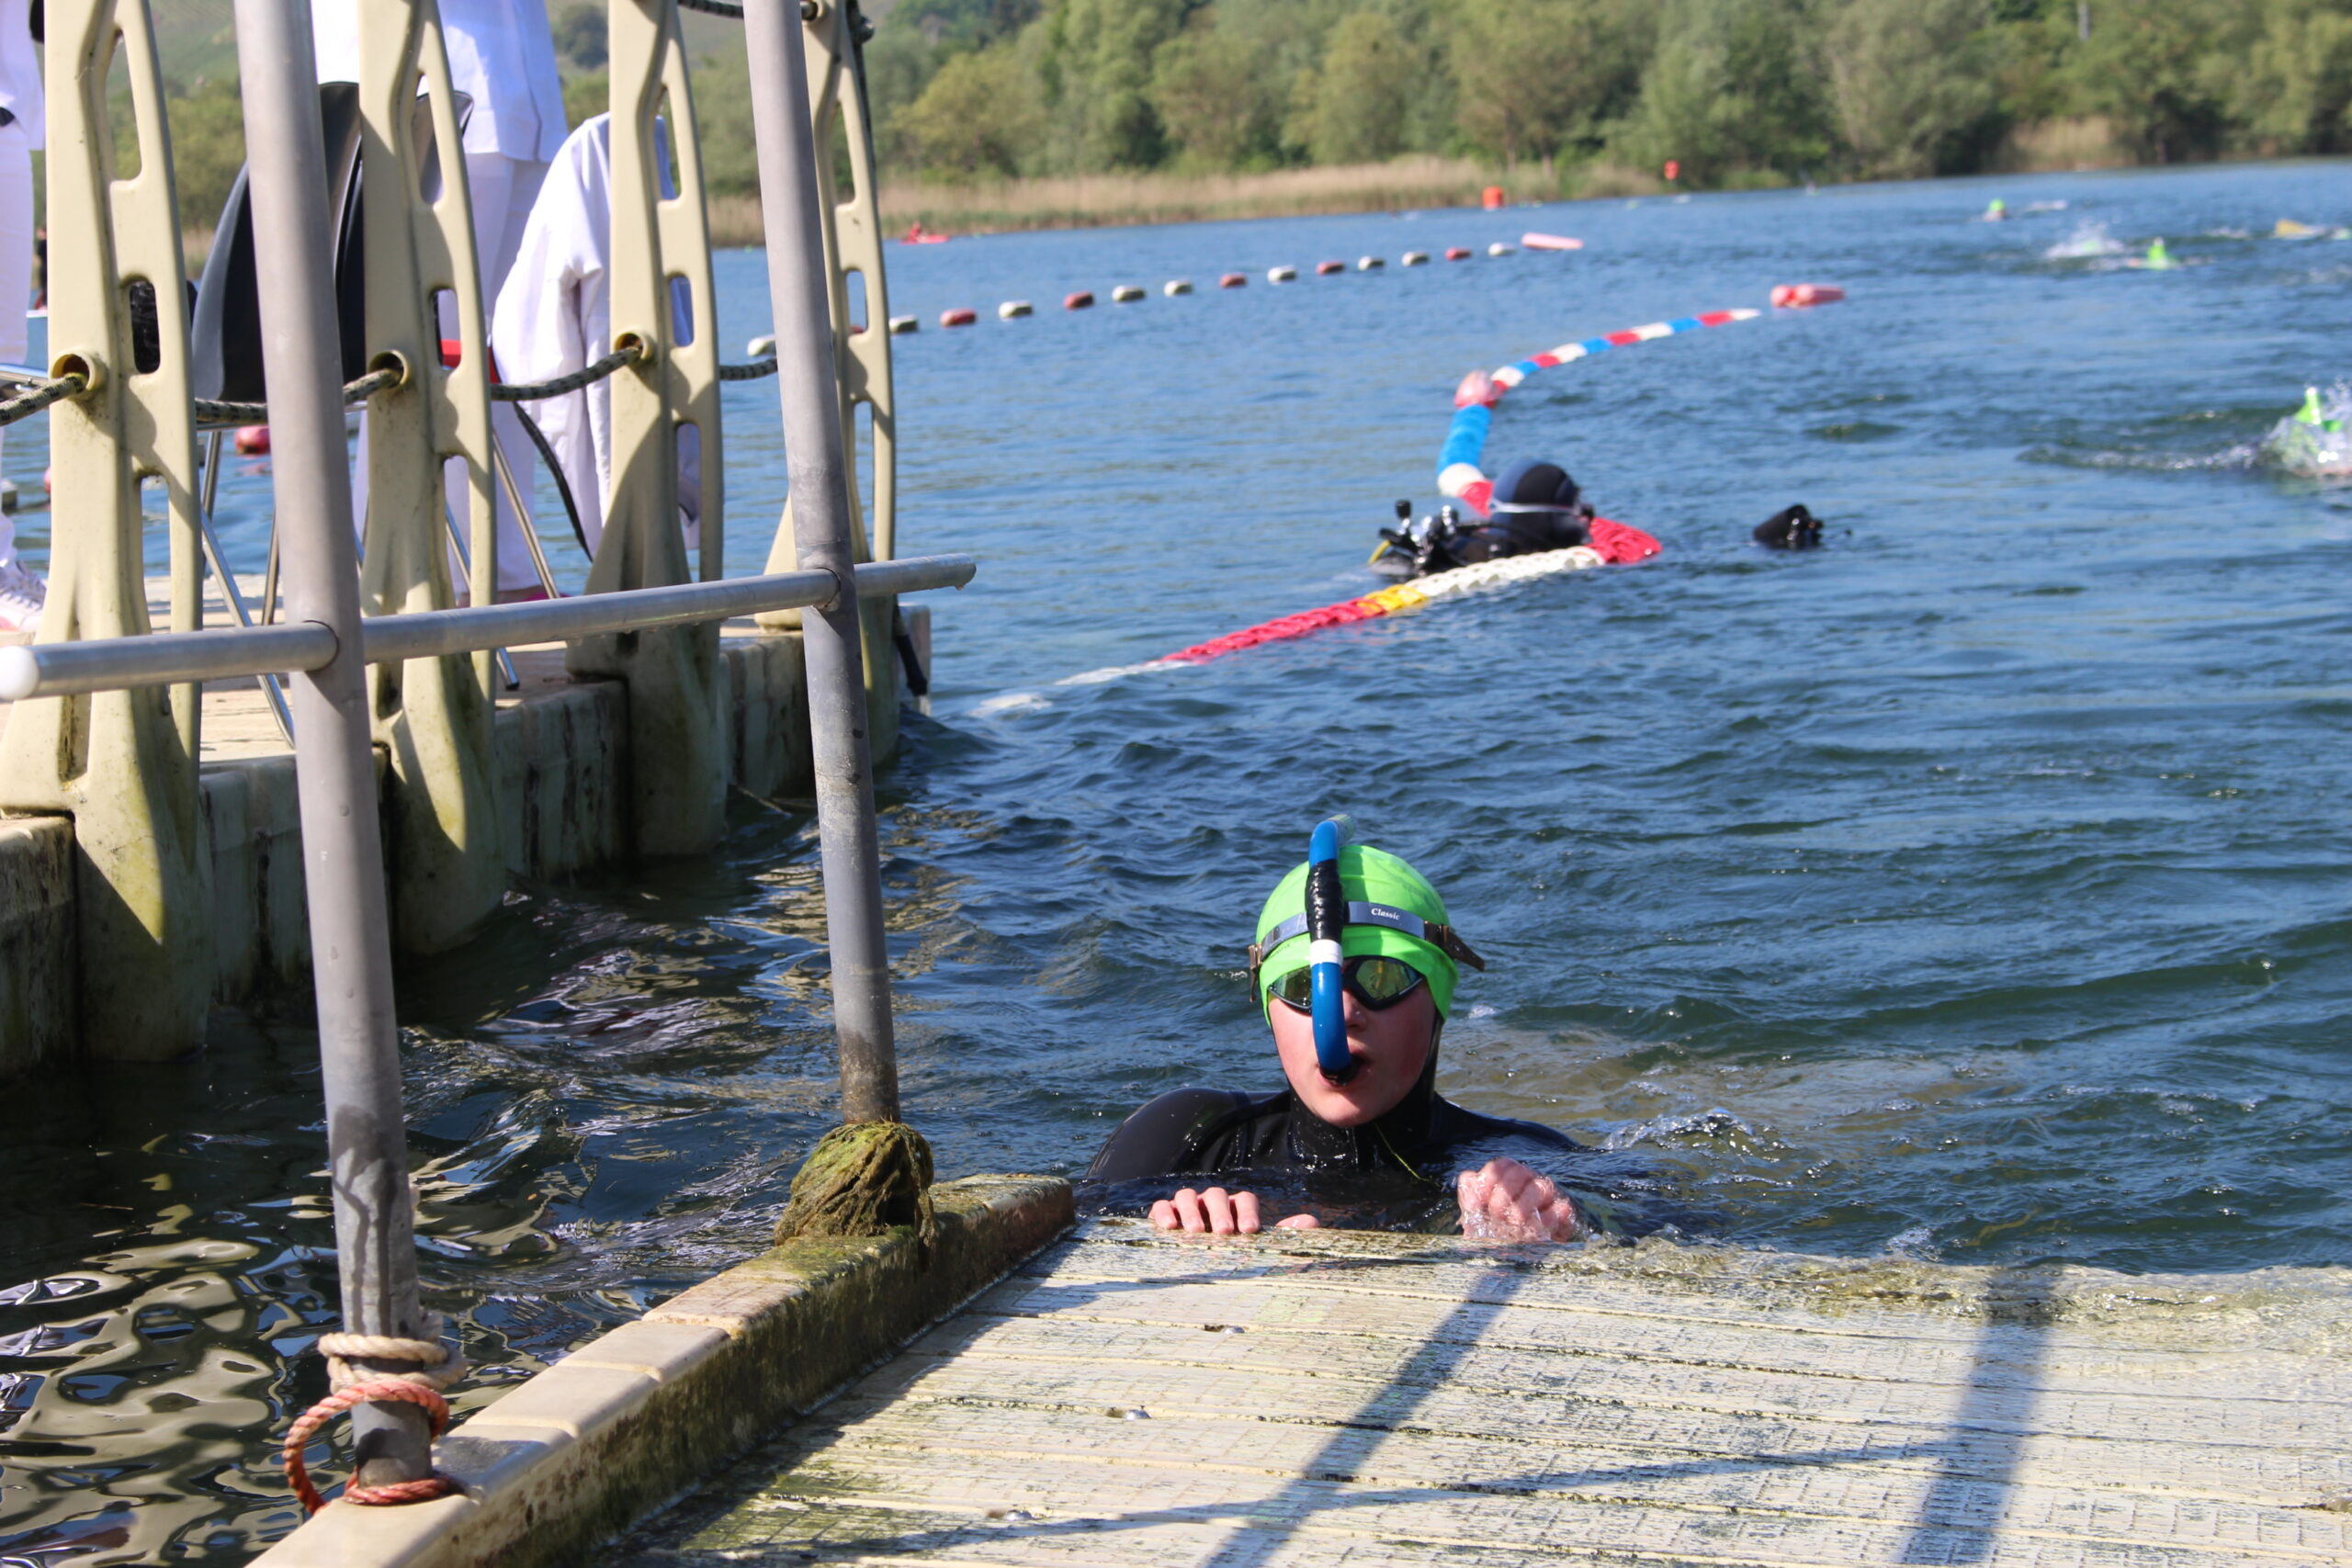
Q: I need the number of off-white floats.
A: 9